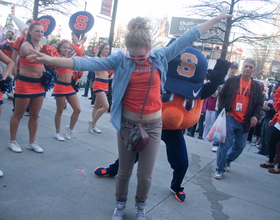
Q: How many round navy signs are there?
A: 2